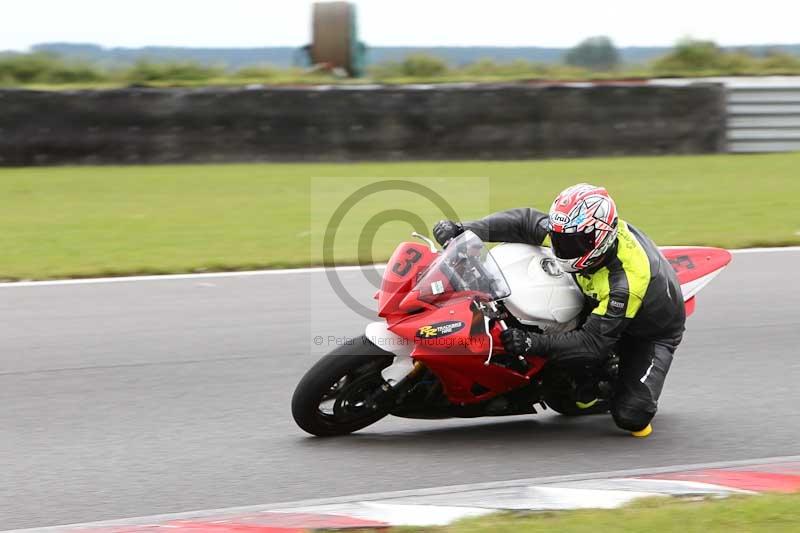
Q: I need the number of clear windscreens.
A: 1